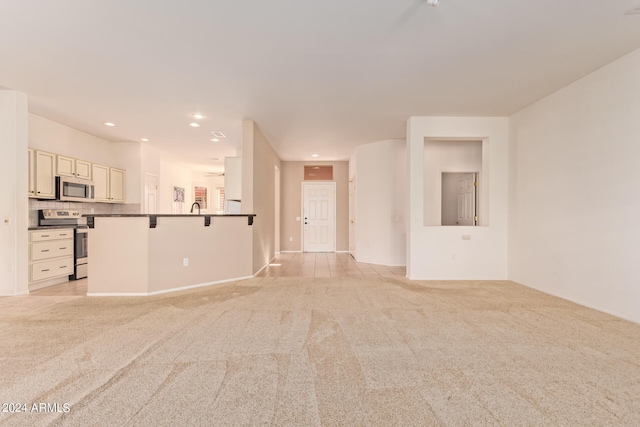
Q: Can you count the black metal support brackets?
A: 4